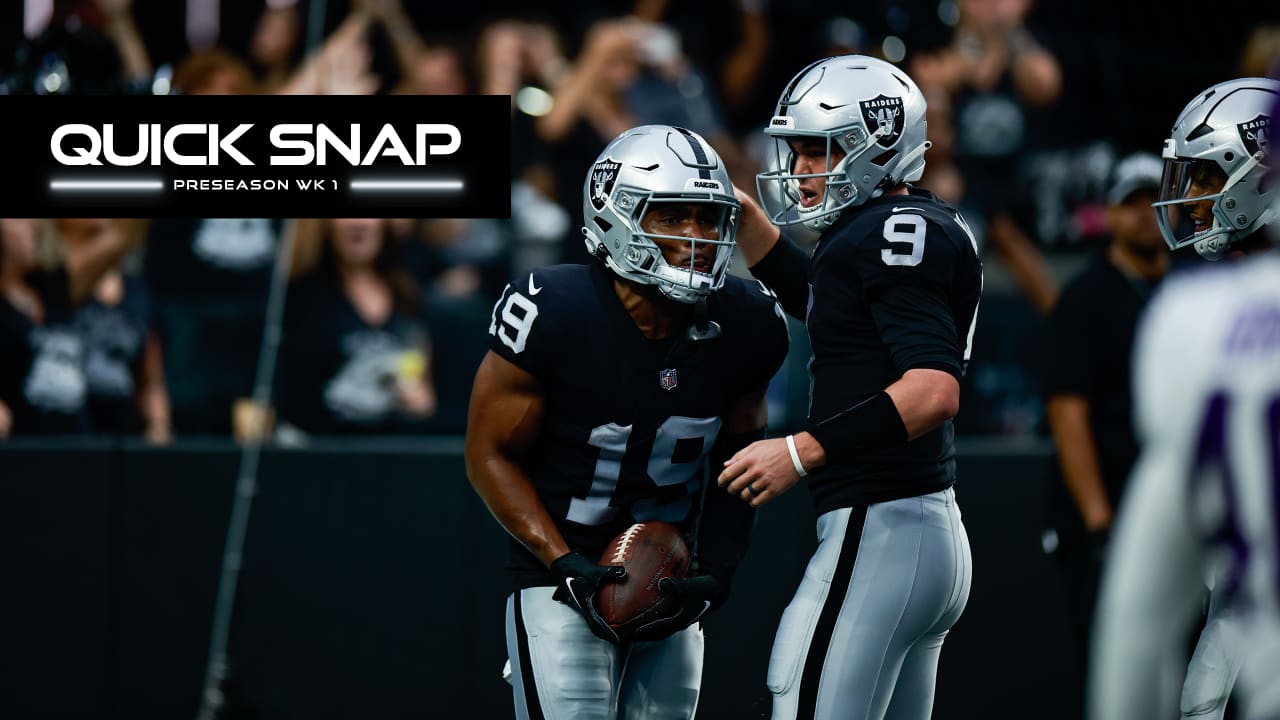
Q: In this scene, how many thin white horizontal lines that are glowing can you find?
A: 2